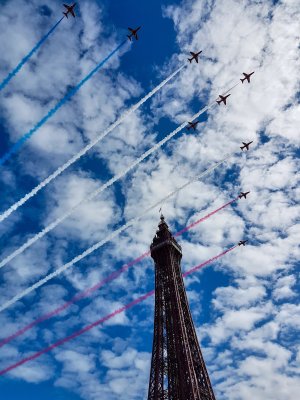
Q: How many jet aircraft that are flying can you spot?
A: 9